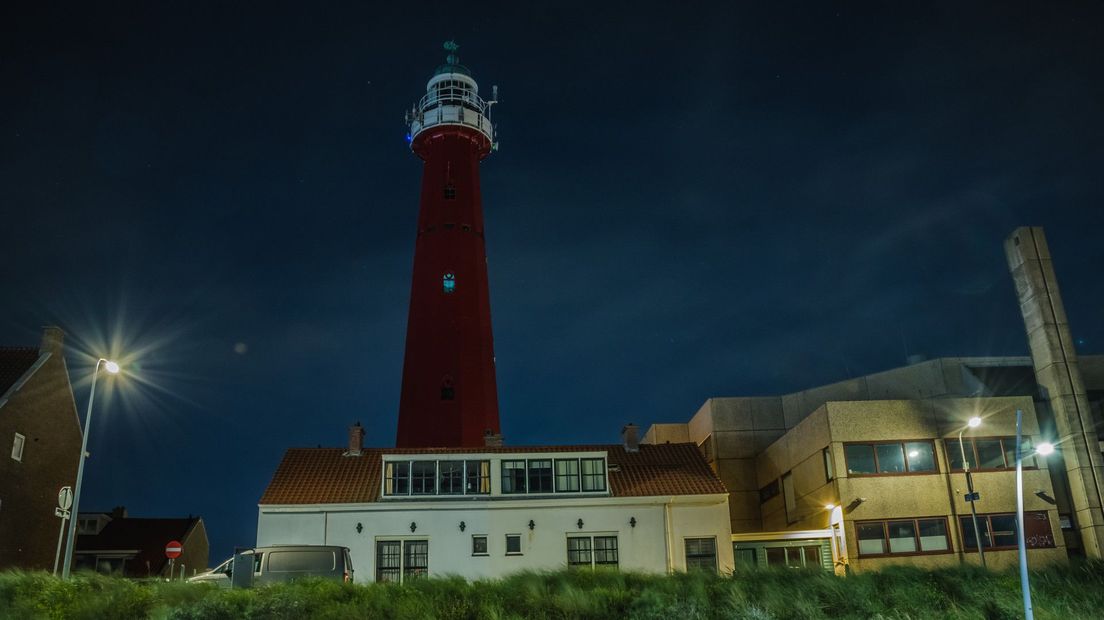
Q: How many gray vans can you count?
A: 1